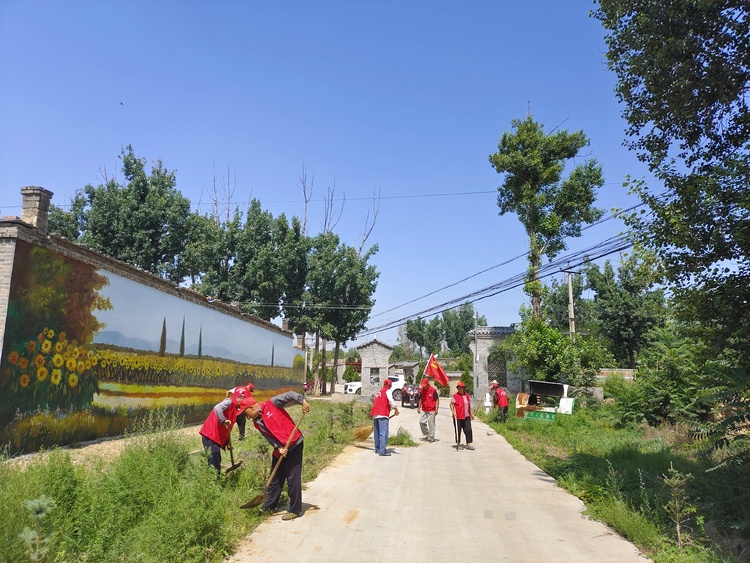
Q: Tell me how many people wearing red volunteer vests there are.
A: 7